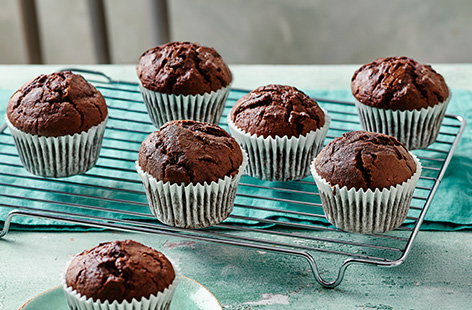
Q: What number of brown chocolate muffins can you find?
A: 7